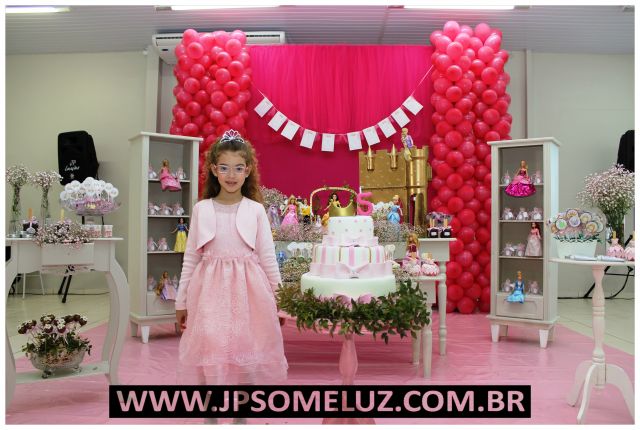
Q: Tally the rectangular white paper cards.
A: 10